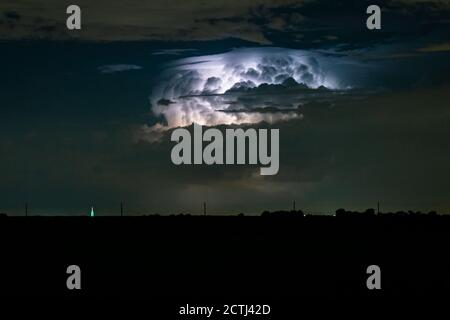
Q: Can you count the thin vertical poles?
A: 5